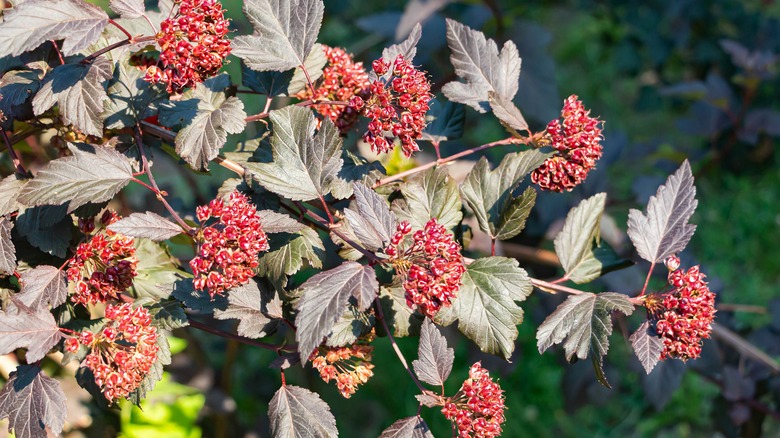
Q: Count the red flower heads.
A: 11